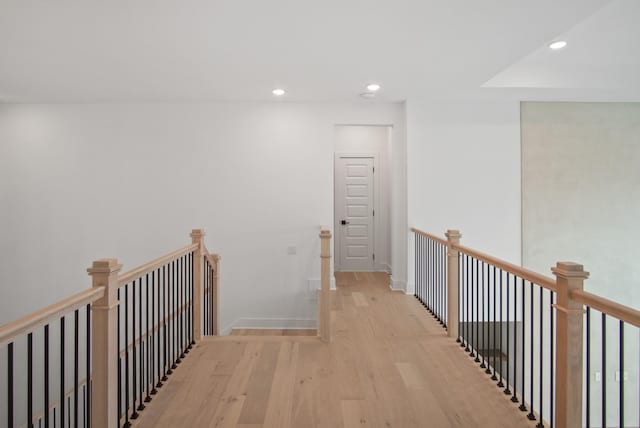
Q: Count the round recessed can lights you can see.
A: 3